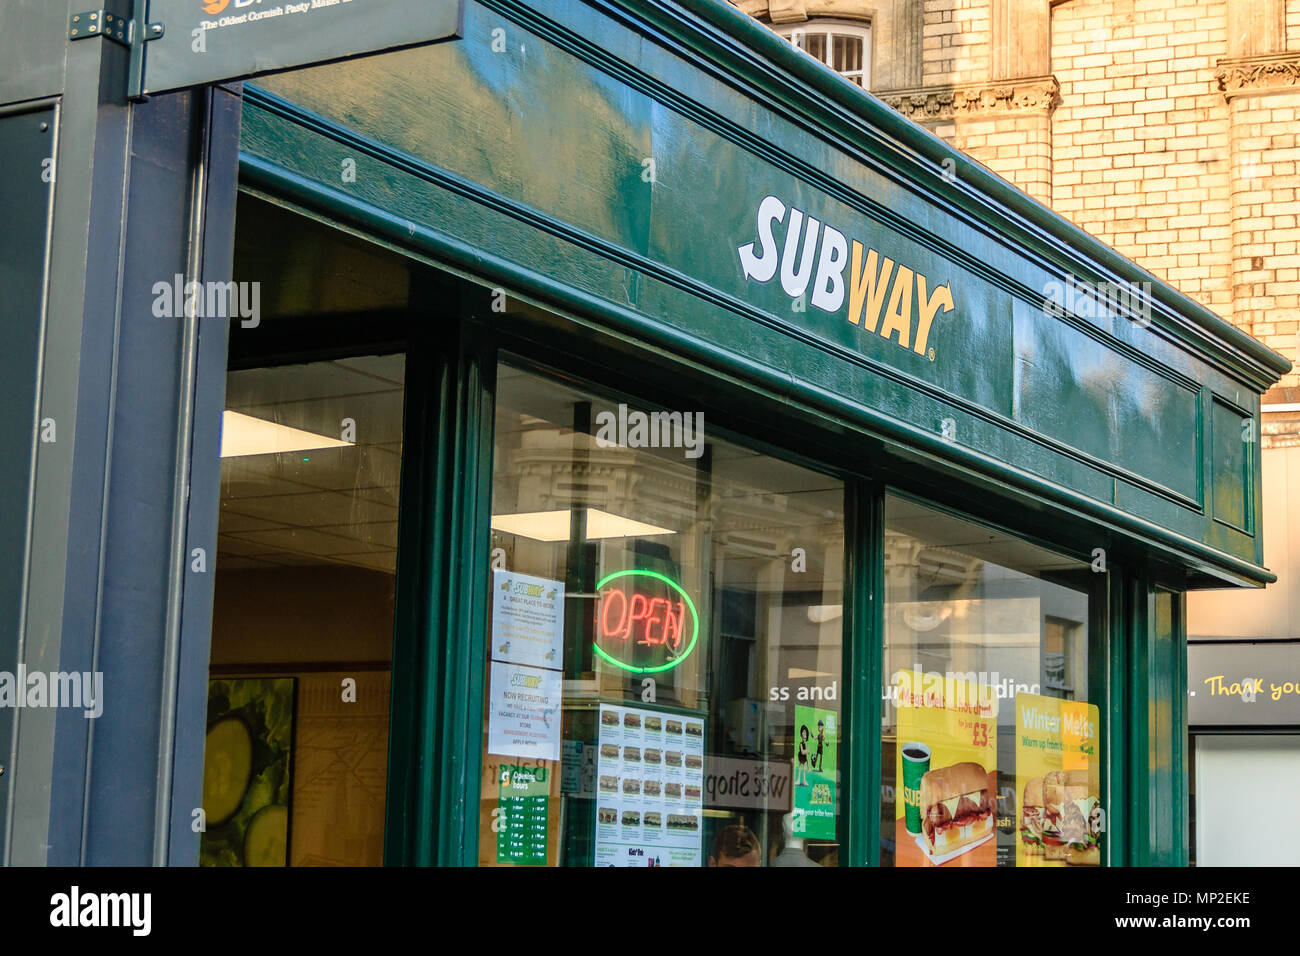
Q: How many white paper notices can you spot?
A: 2